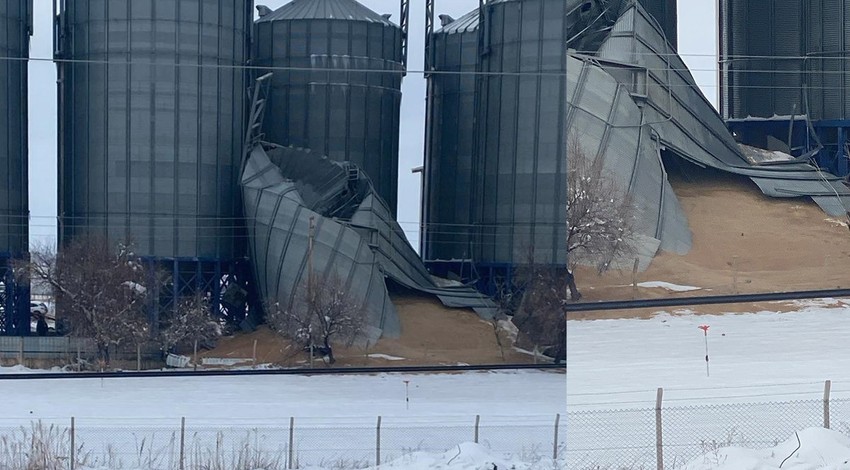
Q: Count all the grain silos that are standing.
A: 5